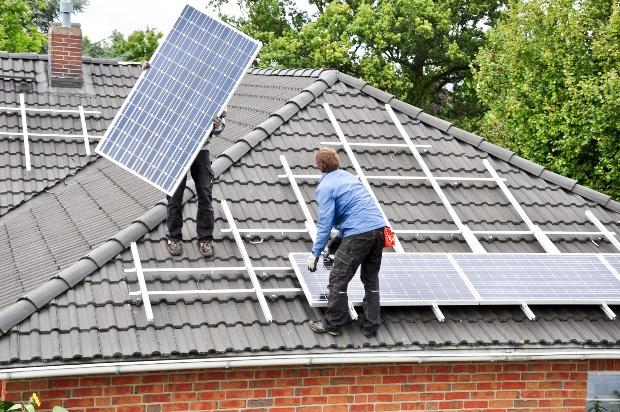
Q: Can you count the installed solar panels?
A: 3